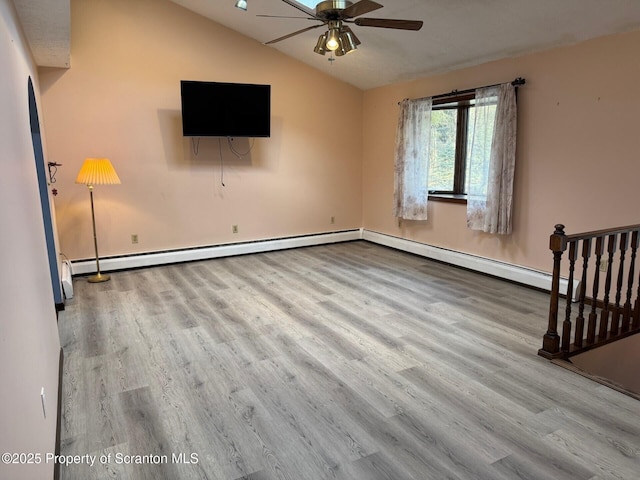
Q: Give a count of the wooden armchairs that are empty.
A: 0